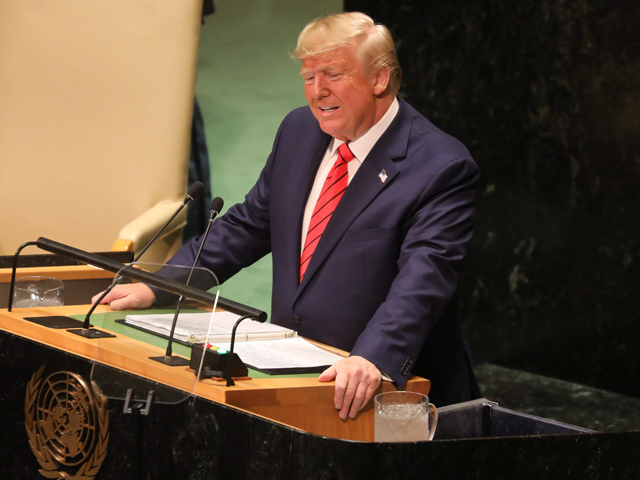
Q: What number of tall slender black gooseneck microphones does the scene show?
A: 2